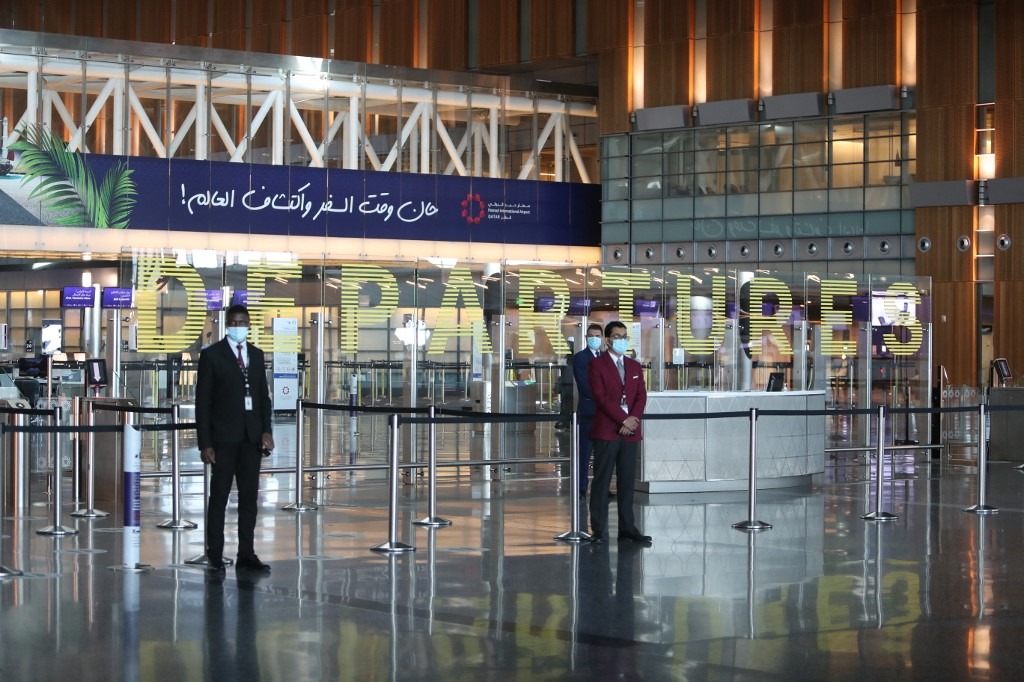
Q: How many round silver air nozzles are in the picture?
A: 12